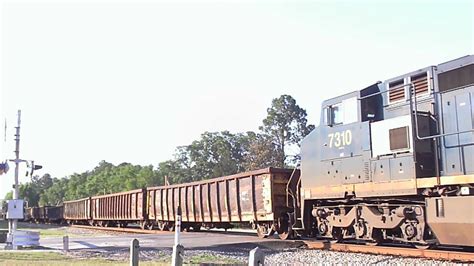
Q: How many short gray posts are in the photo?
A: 4